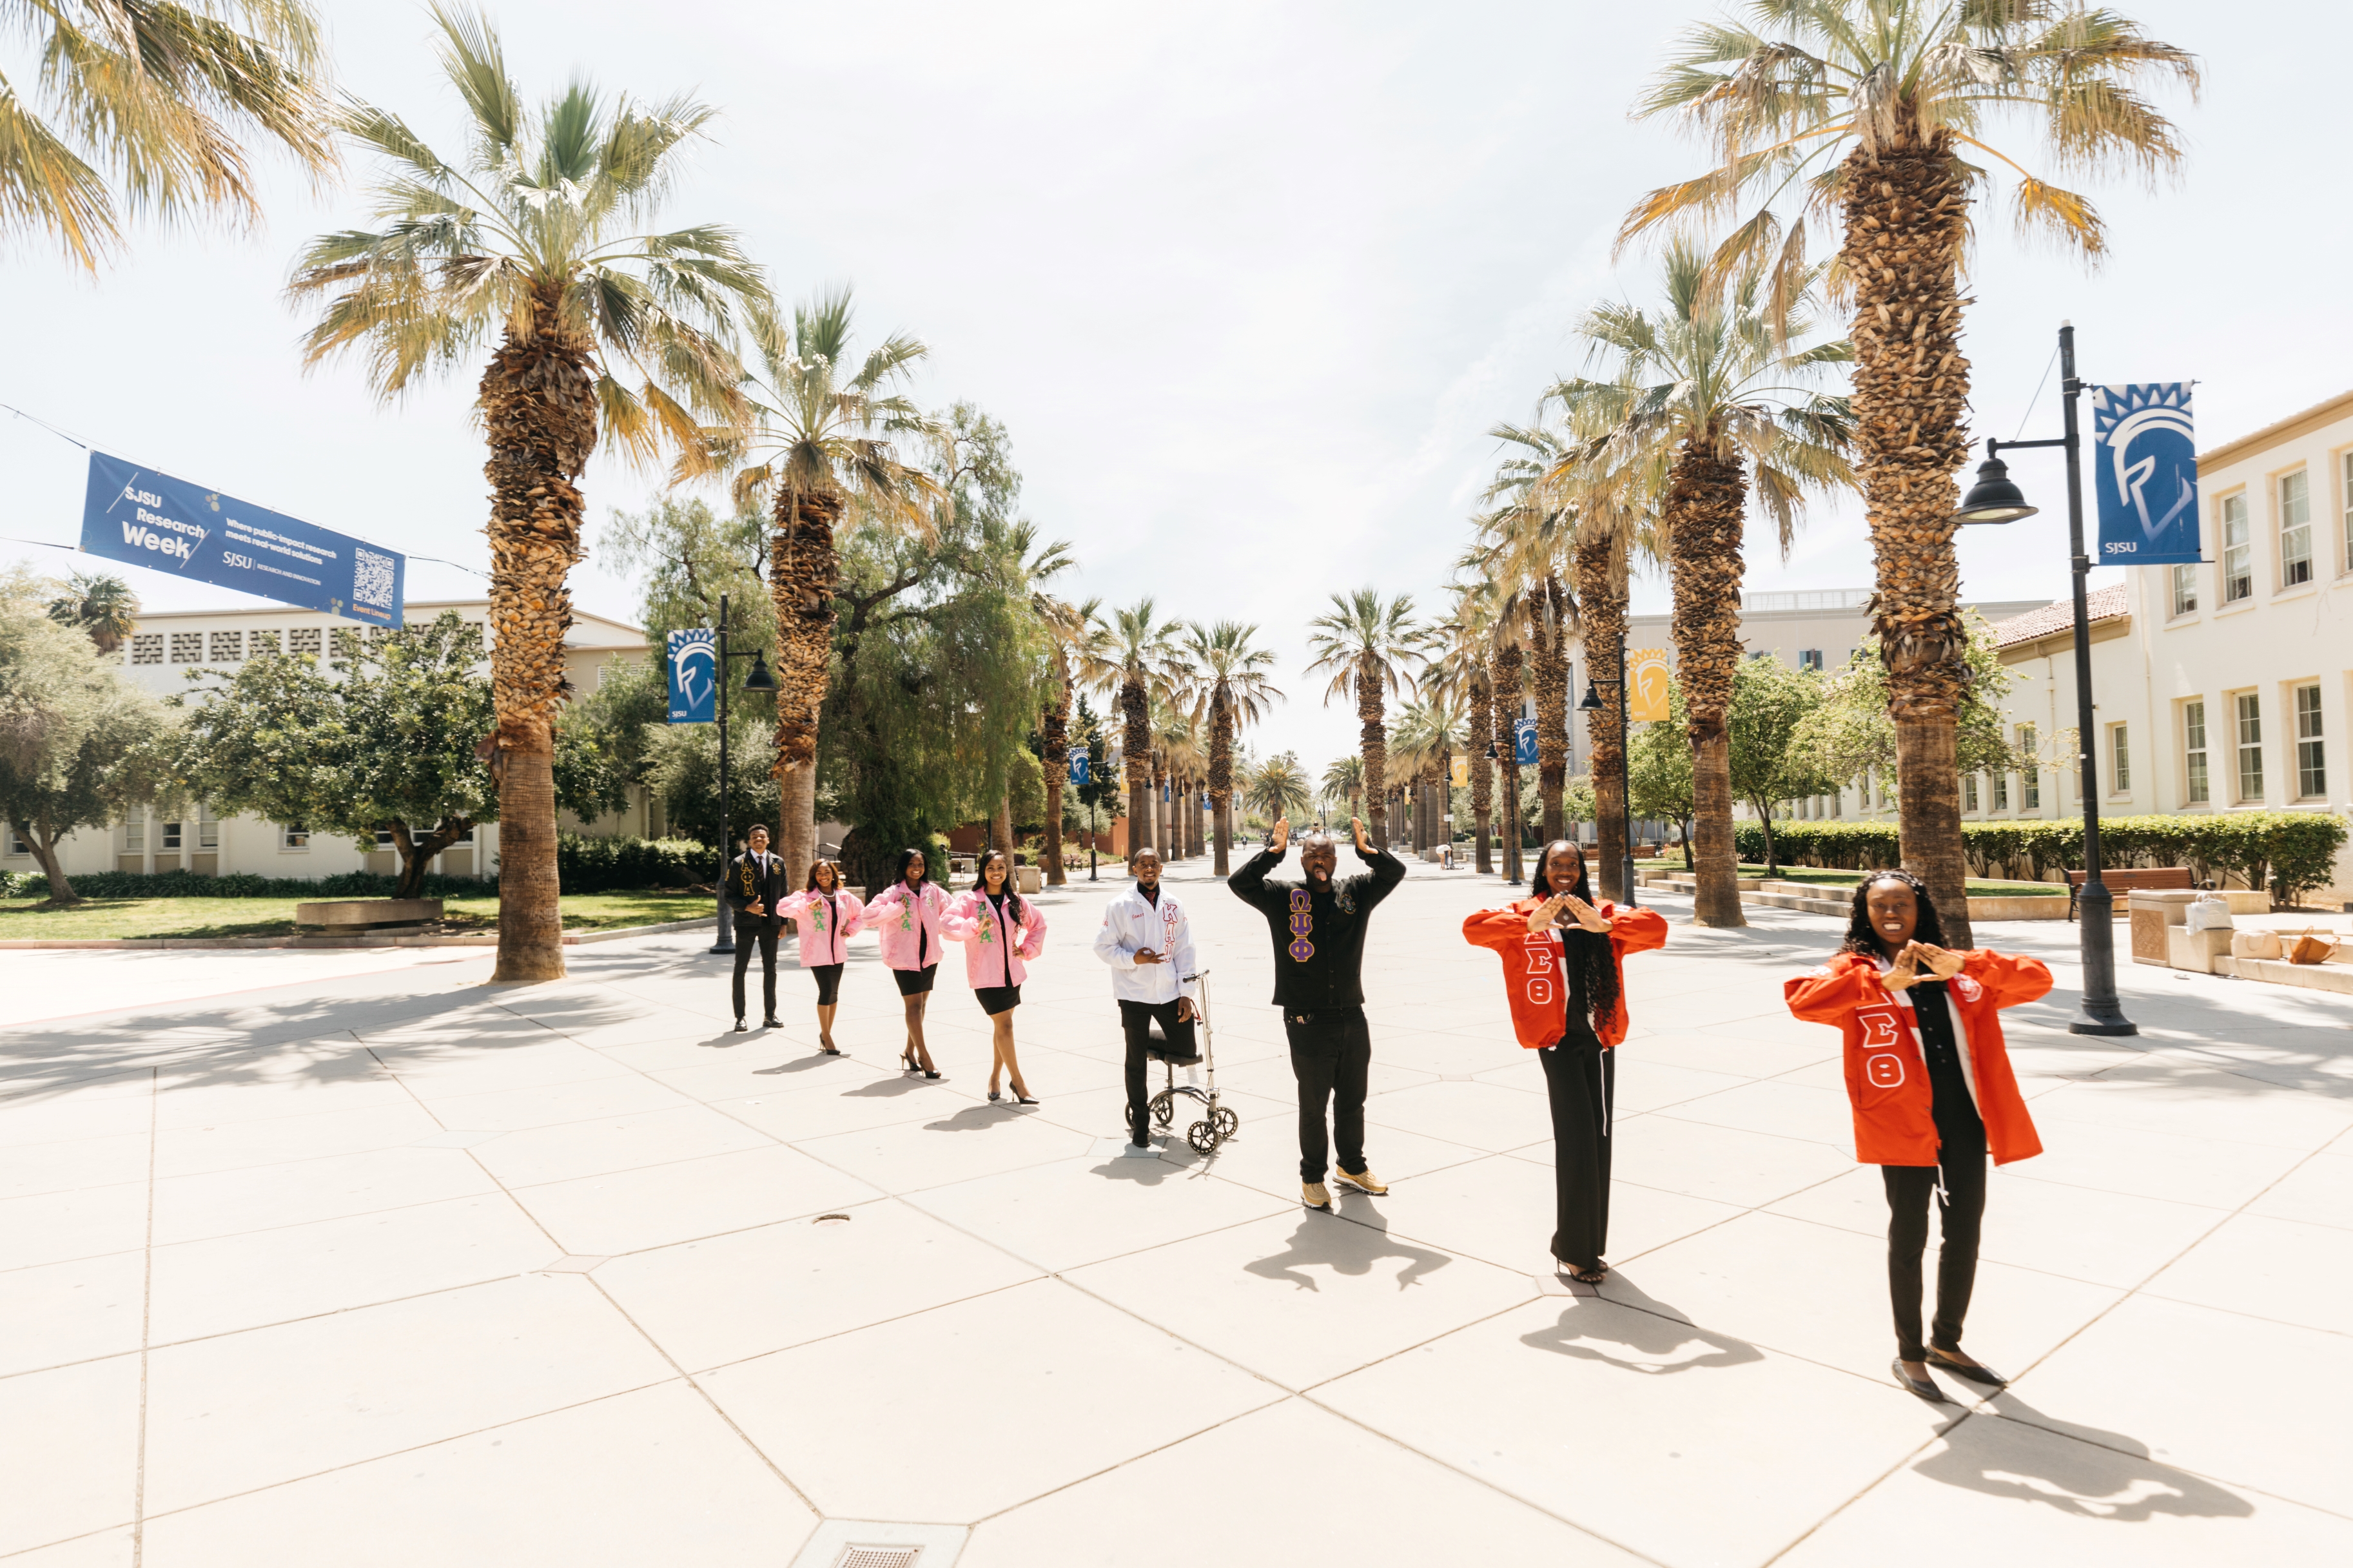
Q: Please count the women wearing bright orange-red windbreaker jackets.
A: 2